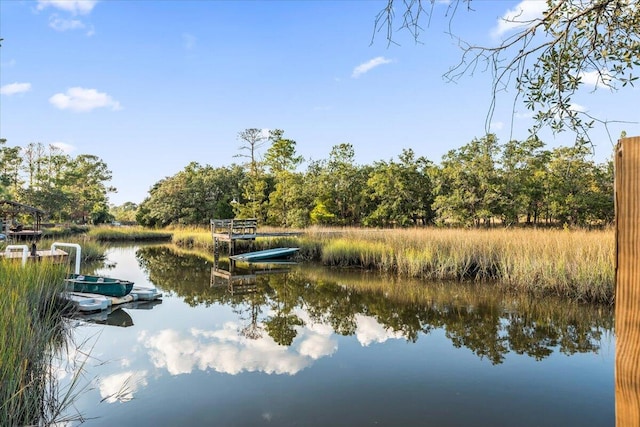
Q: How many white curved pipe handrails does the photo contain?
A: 2